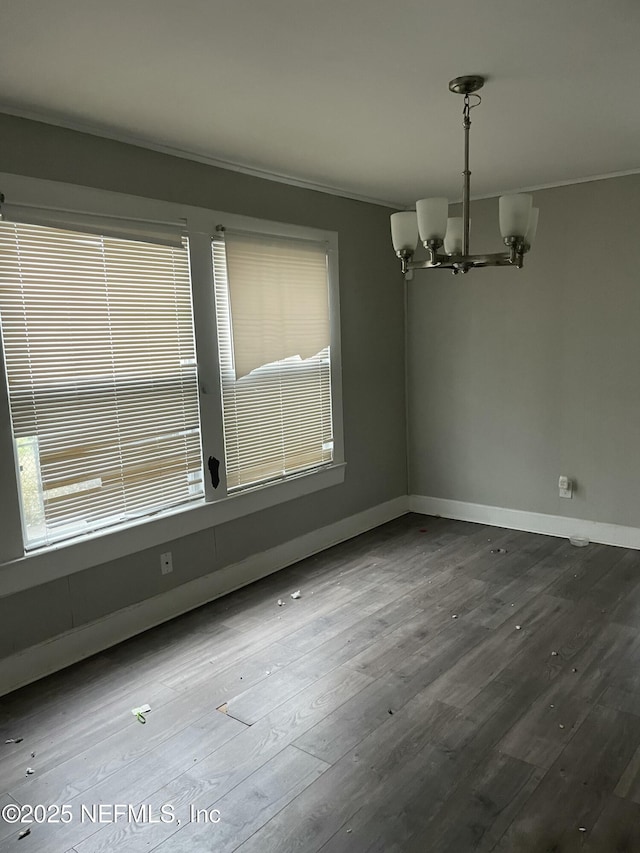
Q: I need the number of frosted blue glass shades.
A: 0